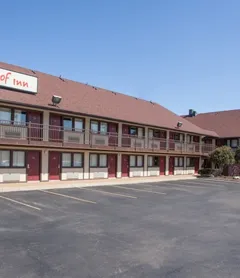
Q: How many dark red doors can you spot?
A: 14